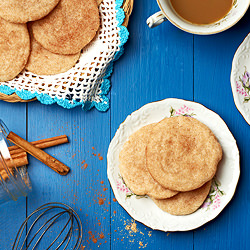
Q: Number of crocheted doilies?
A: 1